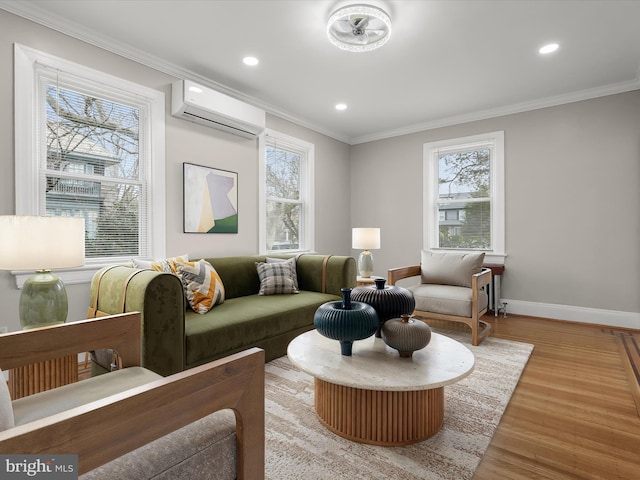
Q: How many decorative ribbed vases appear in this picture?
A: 3